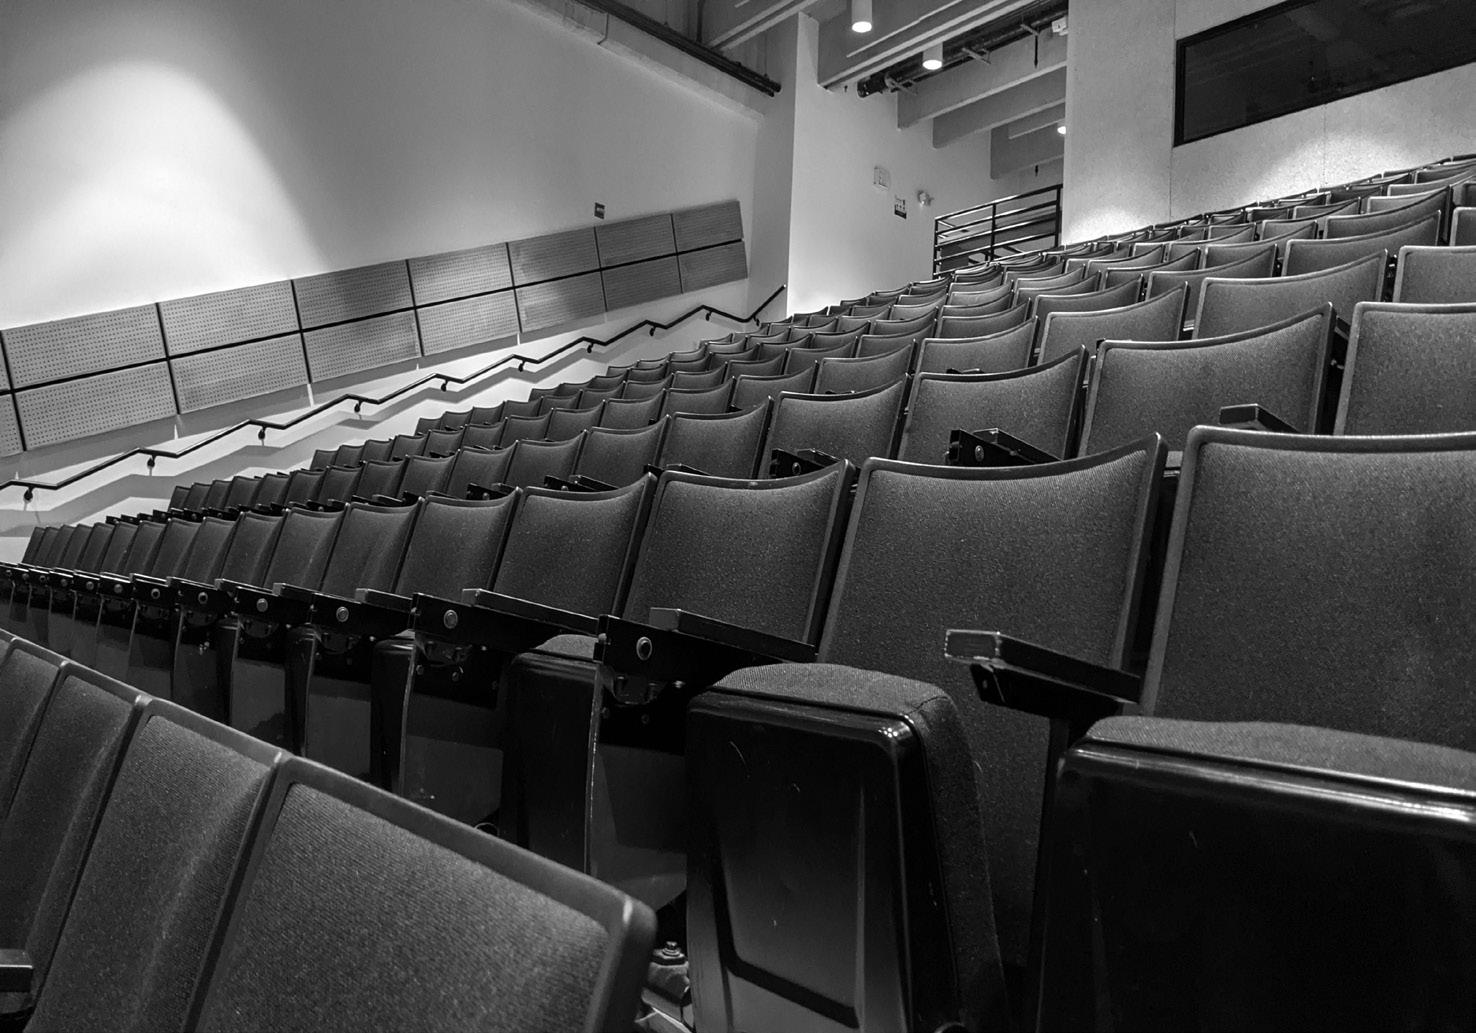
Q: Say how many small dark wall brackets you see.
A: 10